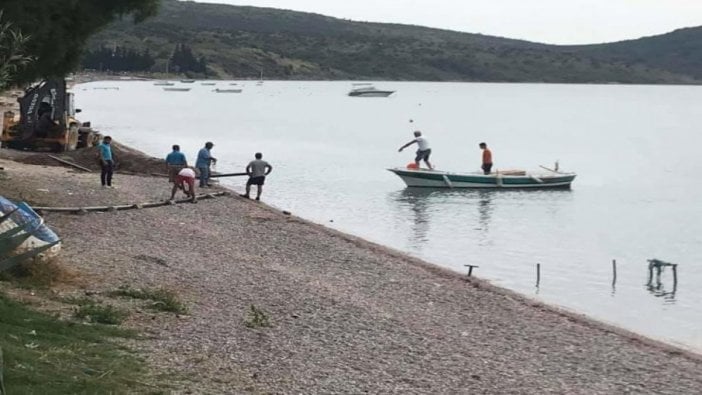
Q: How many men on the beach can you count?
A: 5